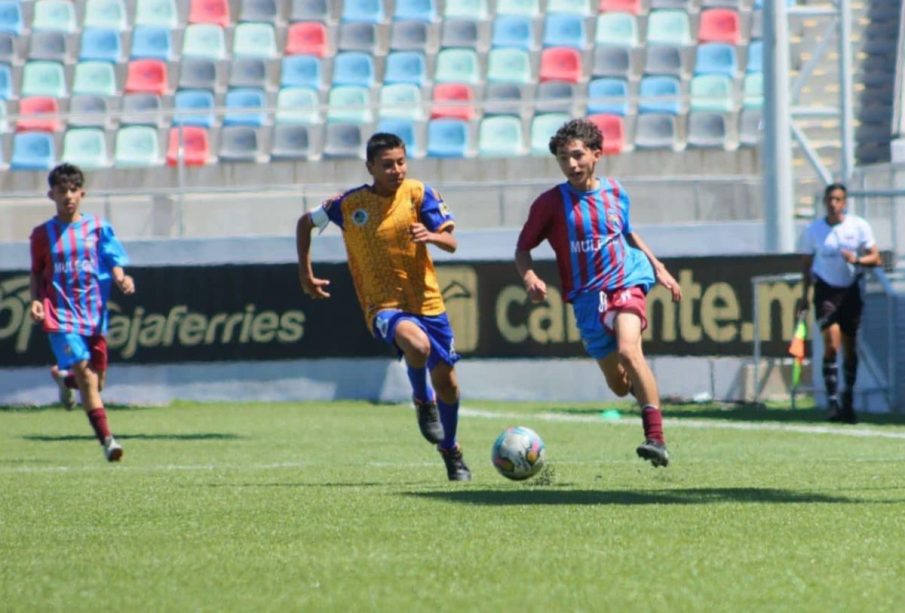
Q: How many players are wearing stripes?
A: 2